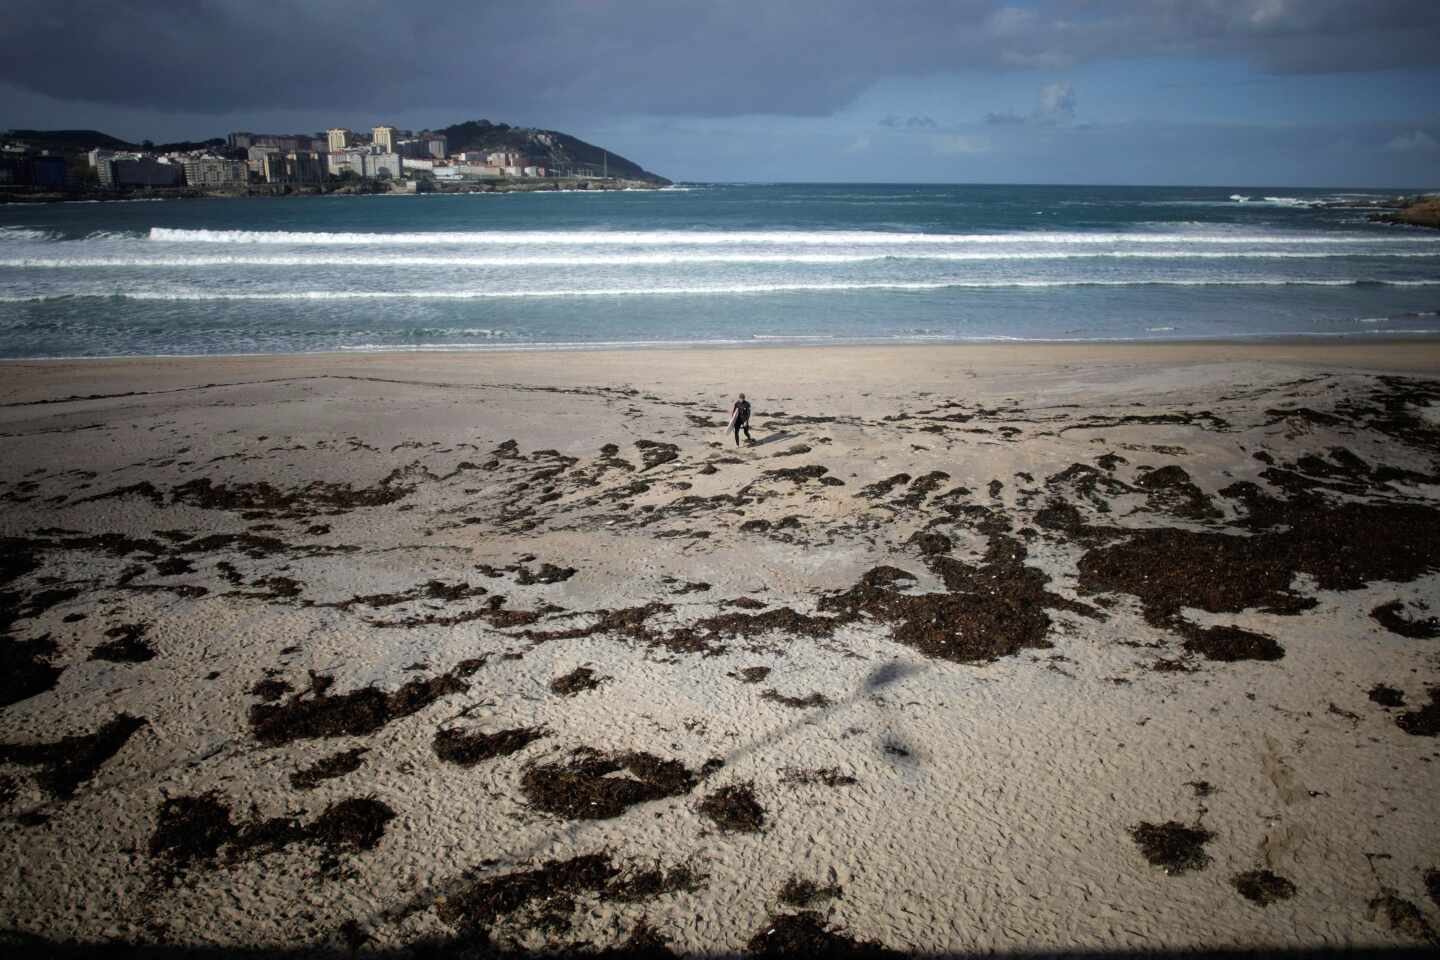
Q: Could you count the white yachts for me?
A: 0